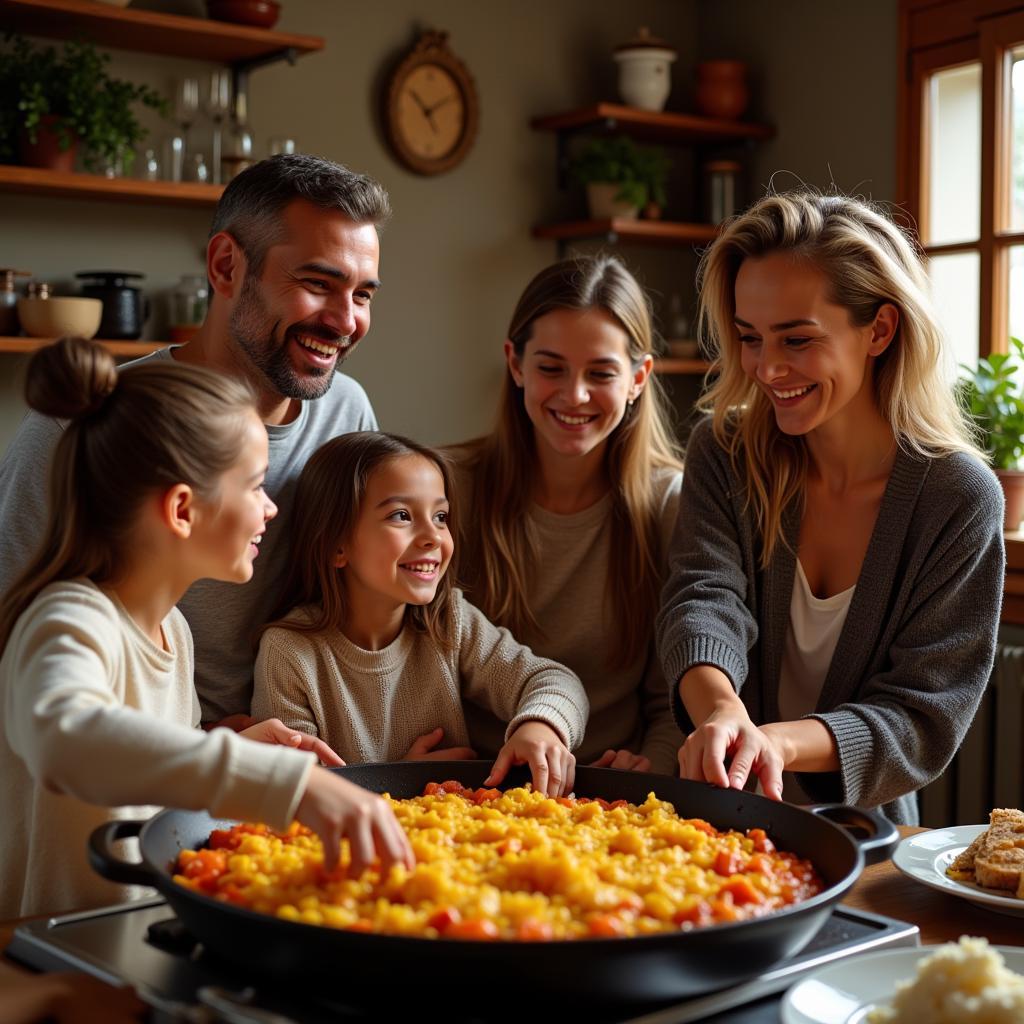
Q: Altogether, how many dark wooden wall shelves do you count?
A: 6